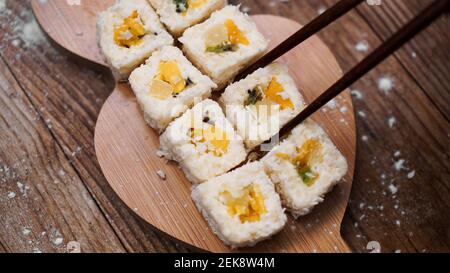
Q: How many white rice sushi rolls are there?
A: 8